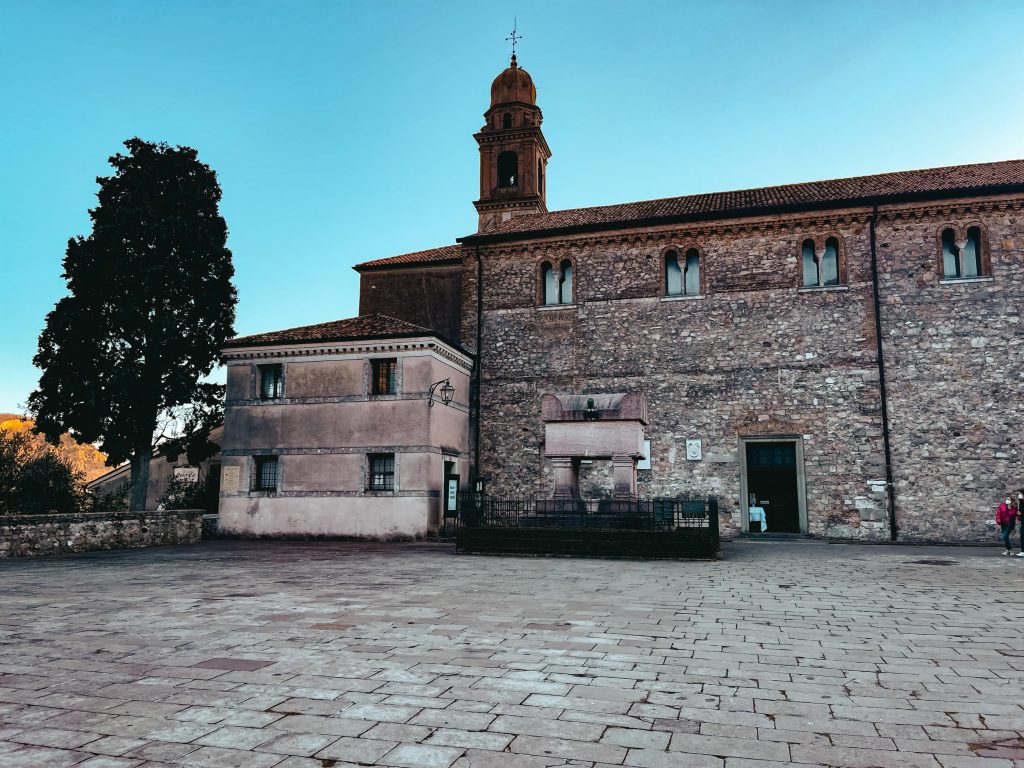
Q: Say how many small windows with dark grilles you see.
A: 4